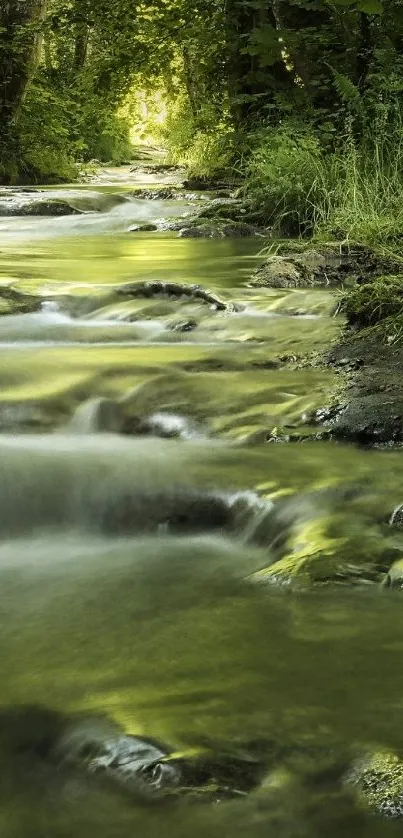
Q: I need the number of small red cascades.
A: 0